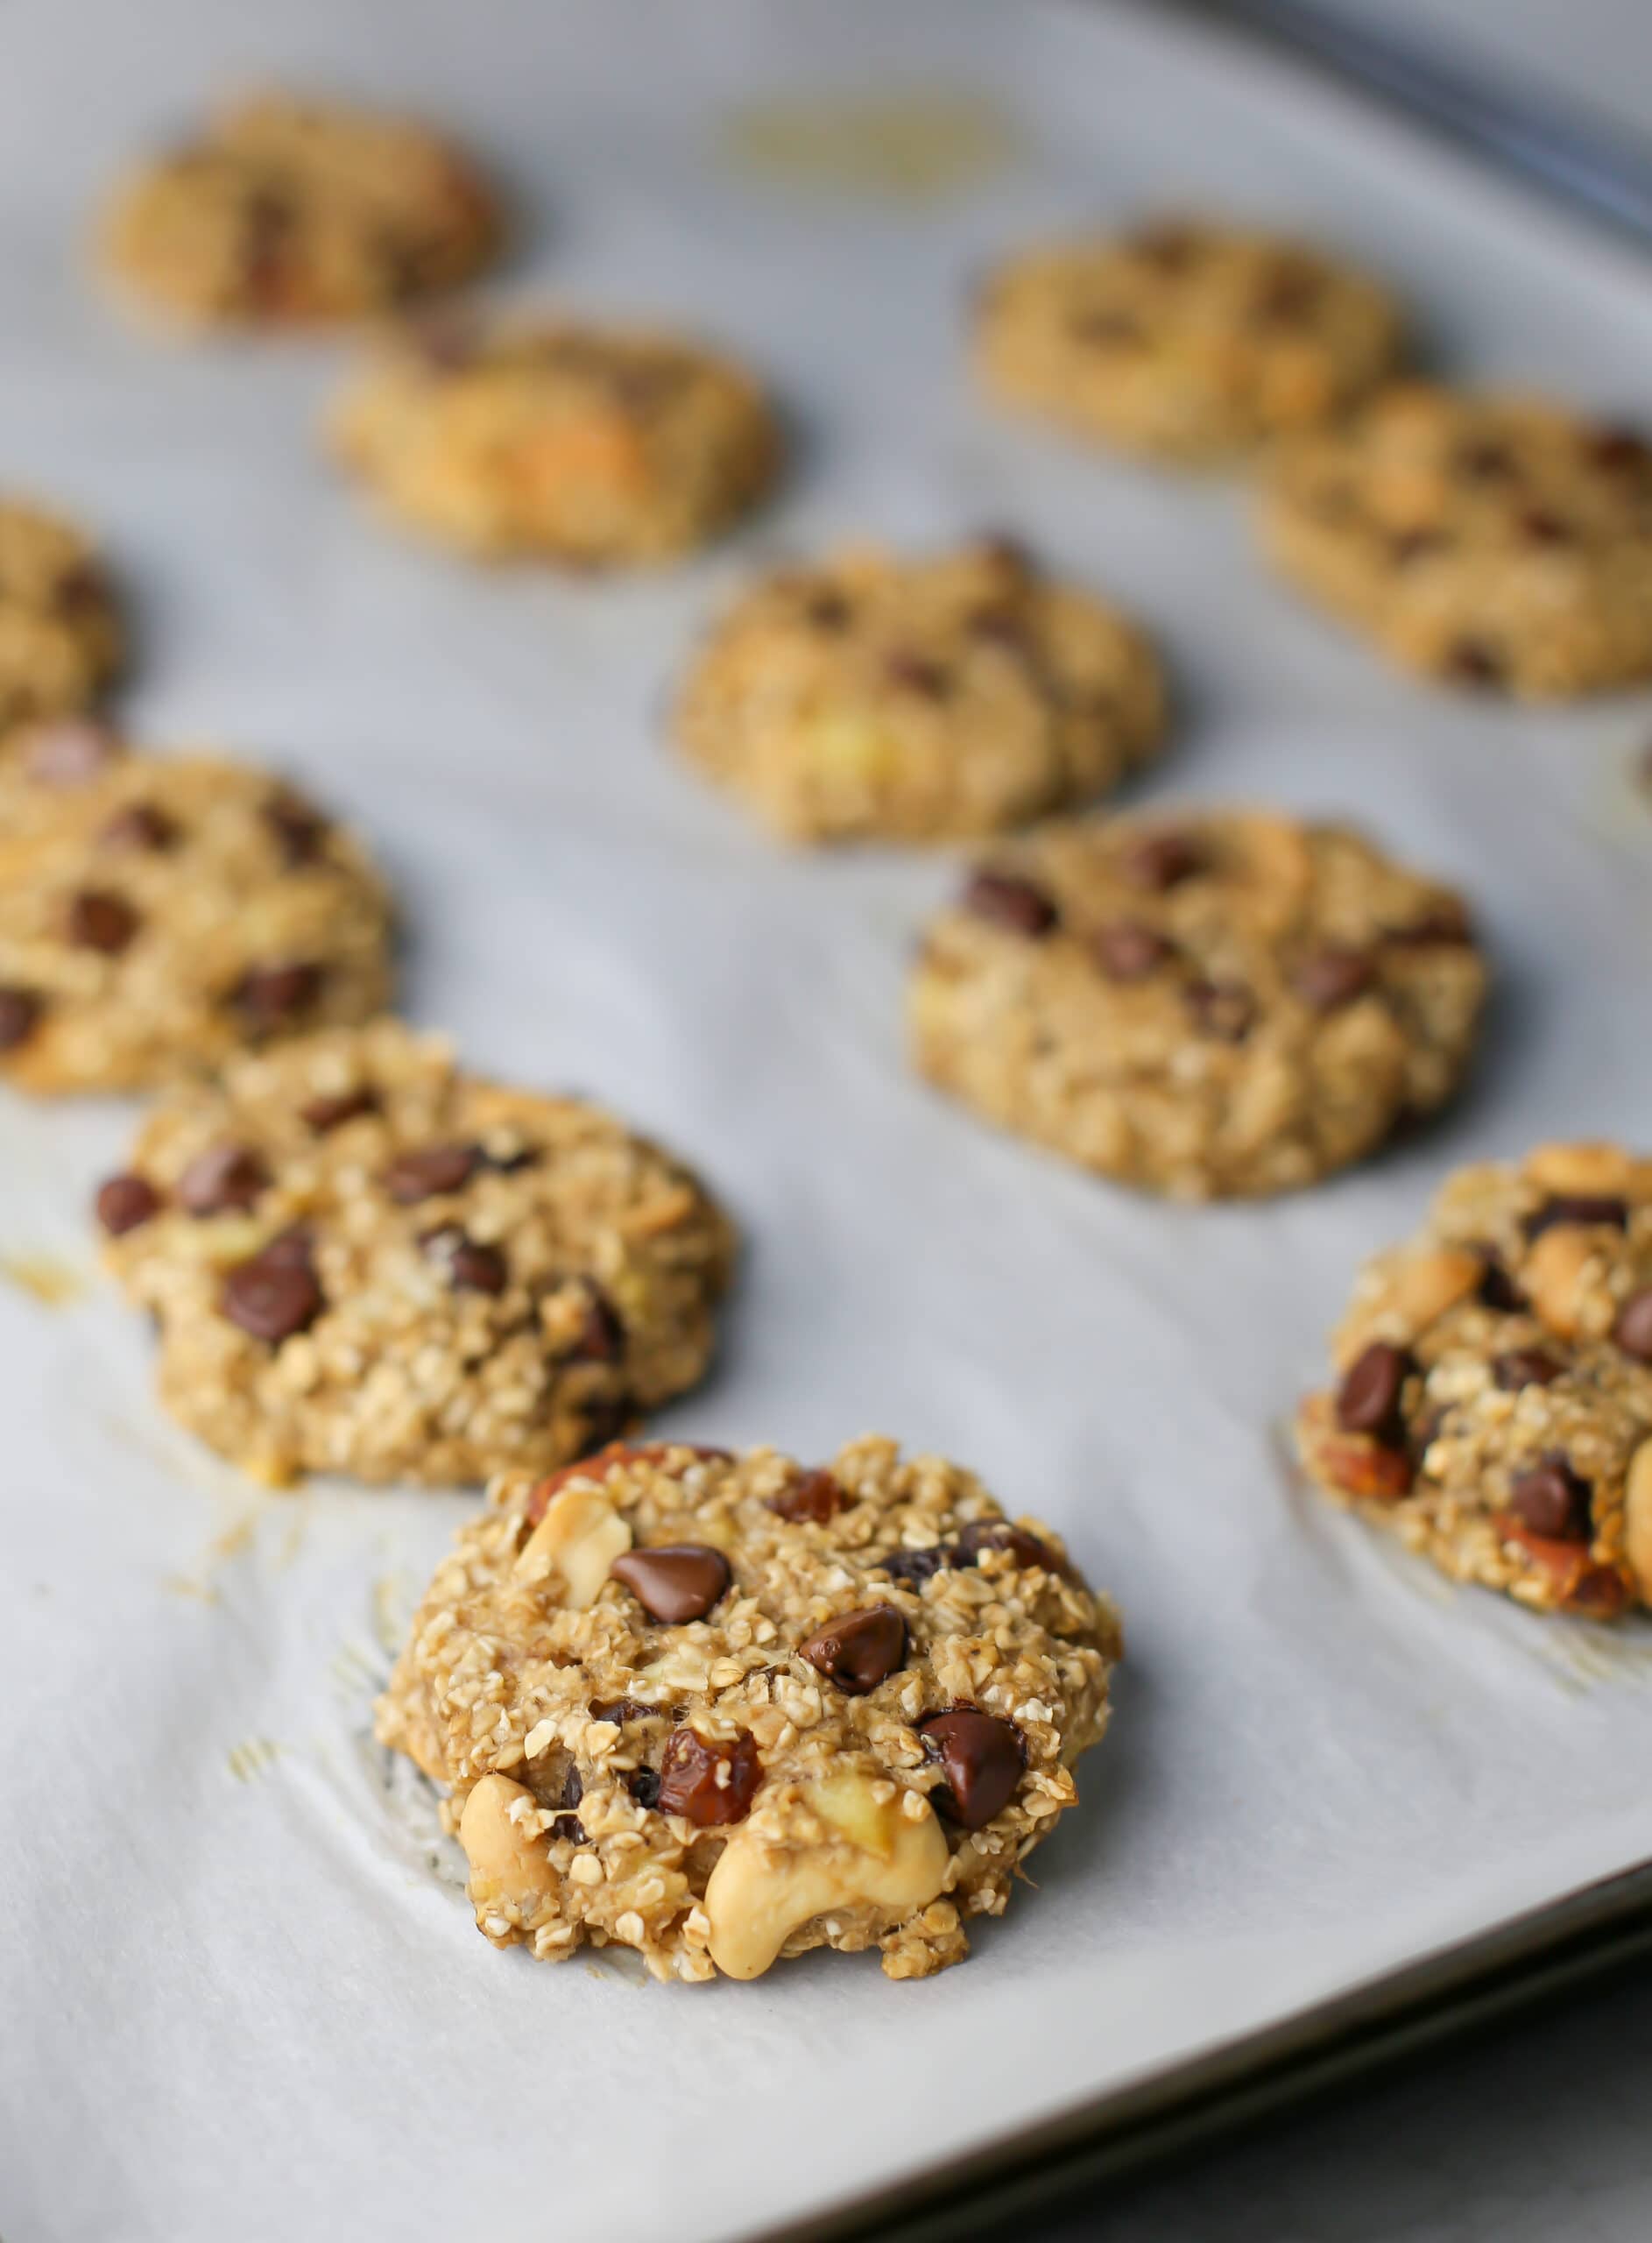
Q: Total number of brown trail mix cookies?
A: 11